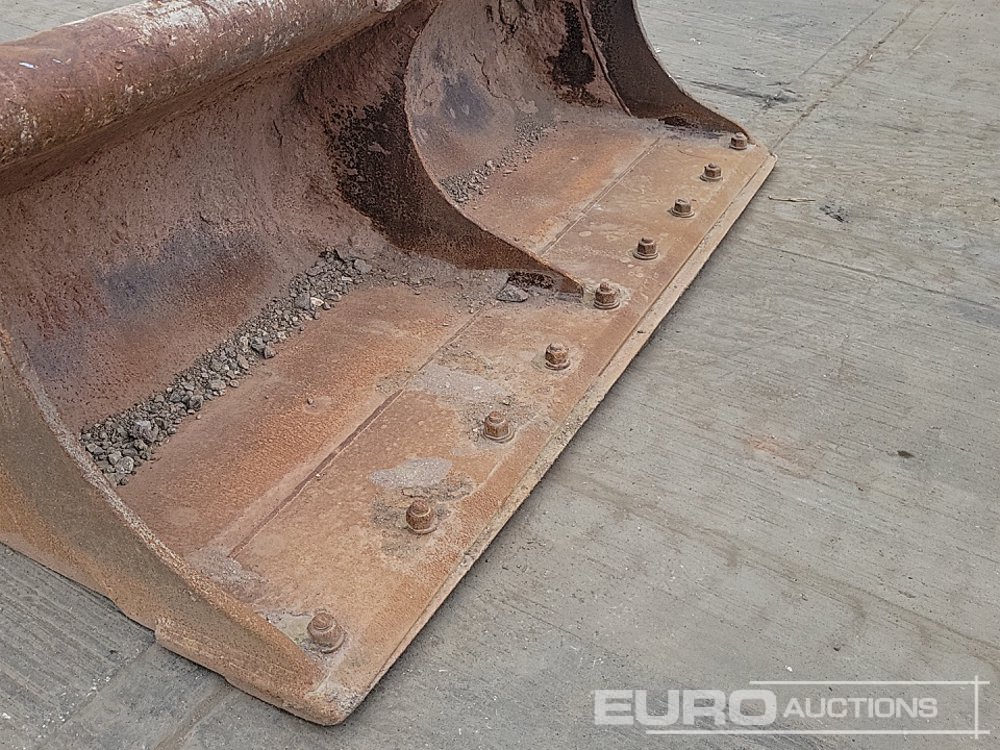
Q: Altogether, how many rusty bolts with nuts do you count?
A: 9